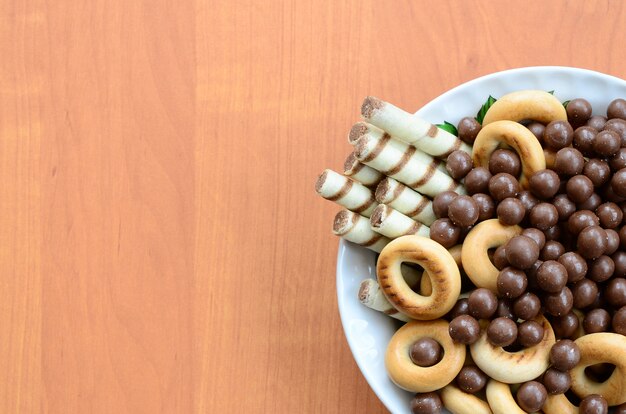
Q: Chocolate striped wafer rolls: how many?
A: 9